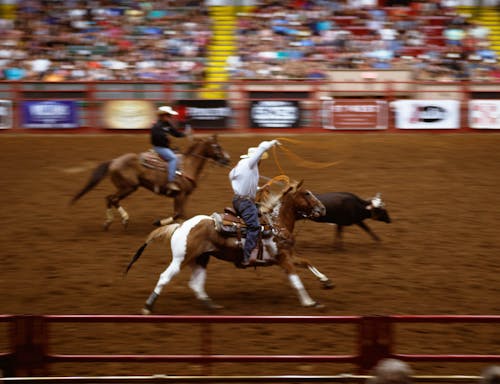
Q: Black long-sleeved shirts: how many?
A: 1